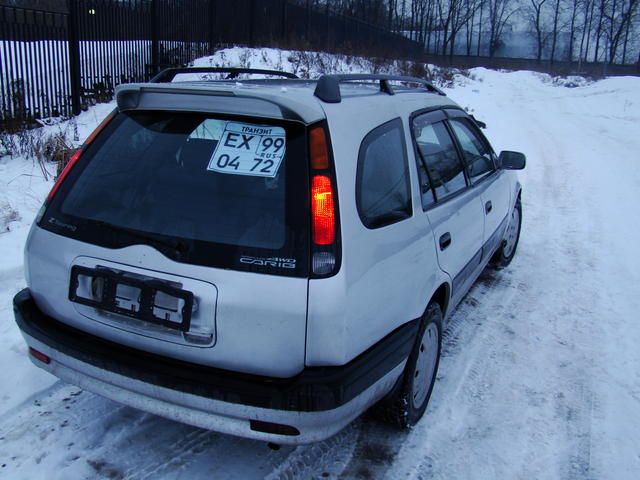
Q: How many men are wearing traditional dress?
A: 0